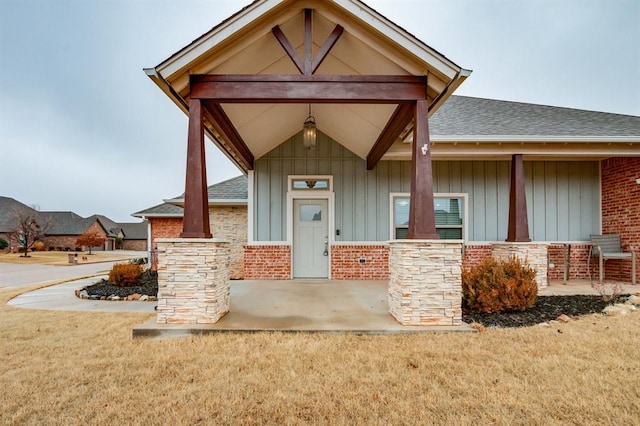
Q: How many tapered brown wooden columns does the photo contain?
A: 3